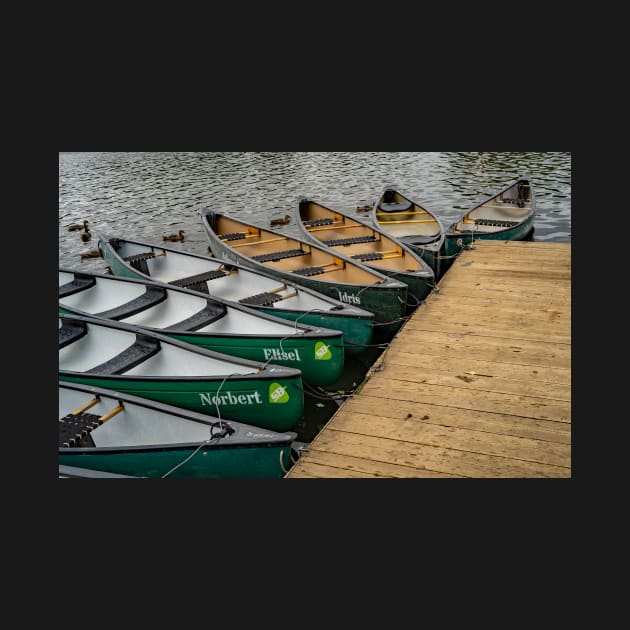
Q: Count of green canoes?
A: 8